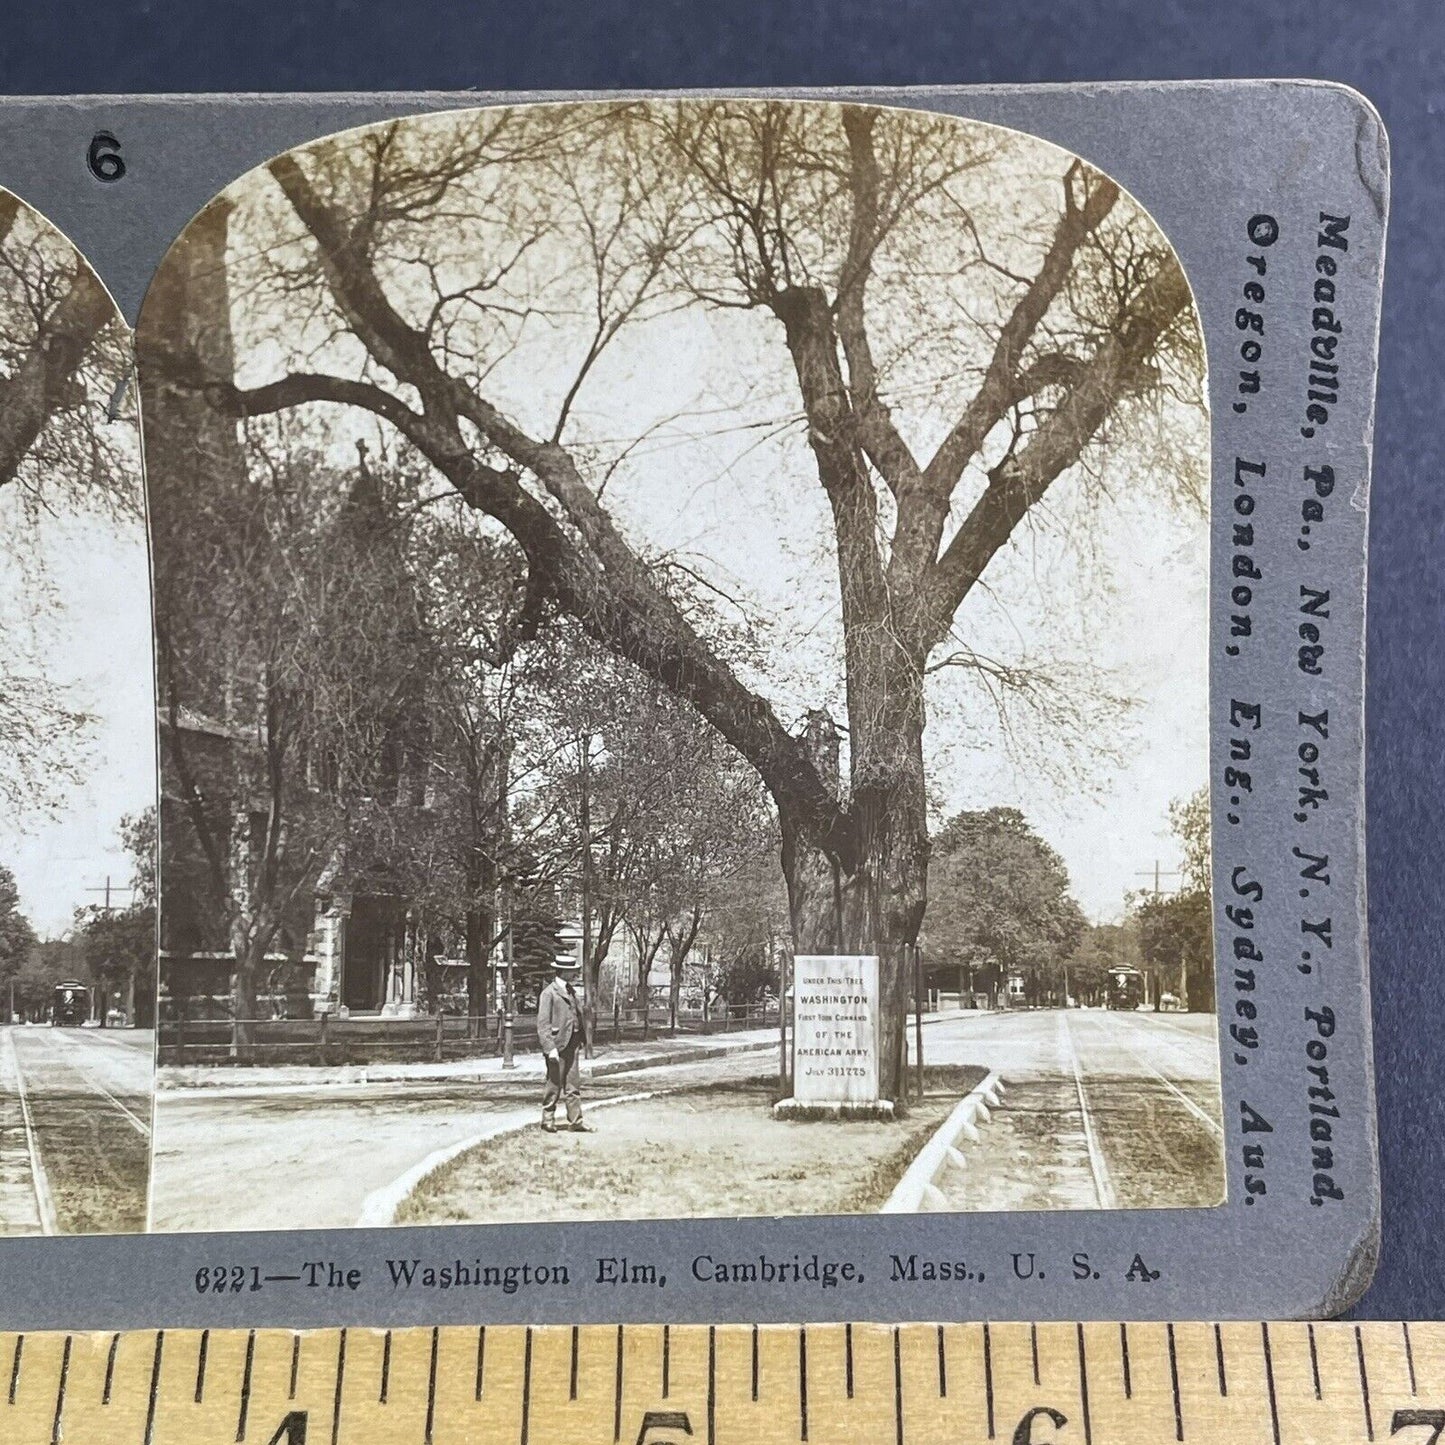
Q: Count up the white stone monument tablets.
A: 1